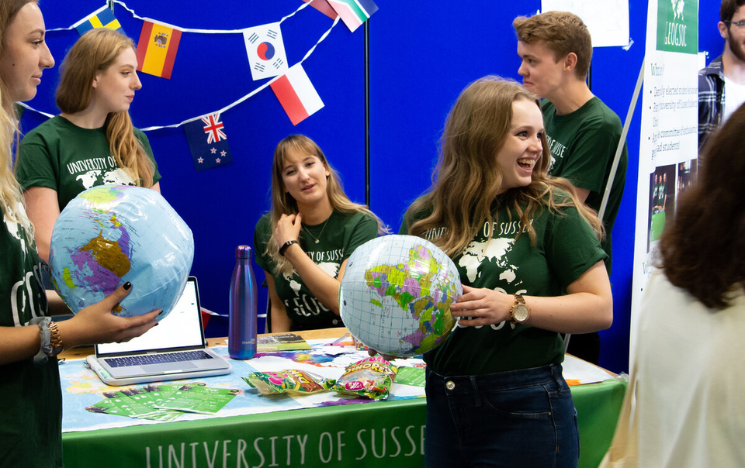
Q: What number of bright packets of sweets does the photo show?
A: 2